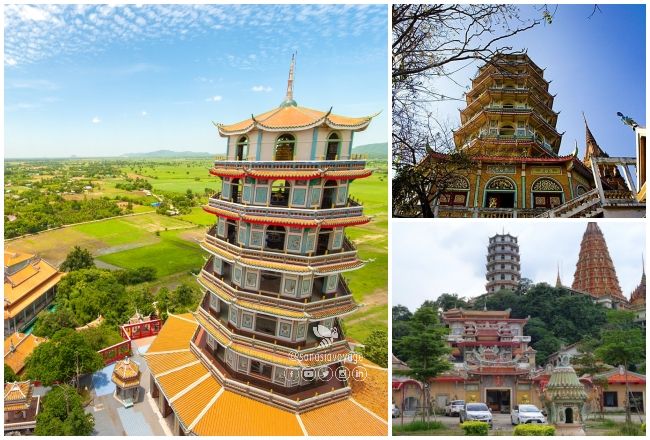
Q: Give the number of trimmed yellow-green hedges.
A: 2